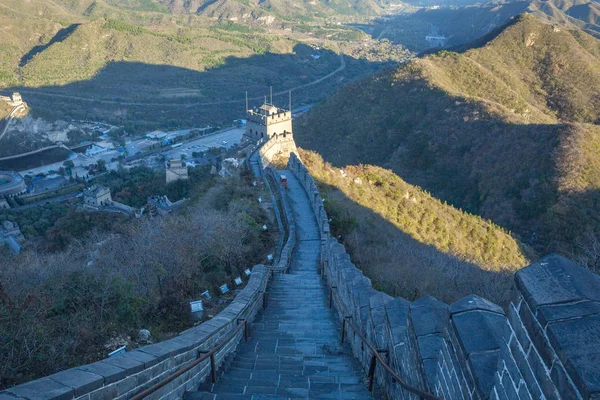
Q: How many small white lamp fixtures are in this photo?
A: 10